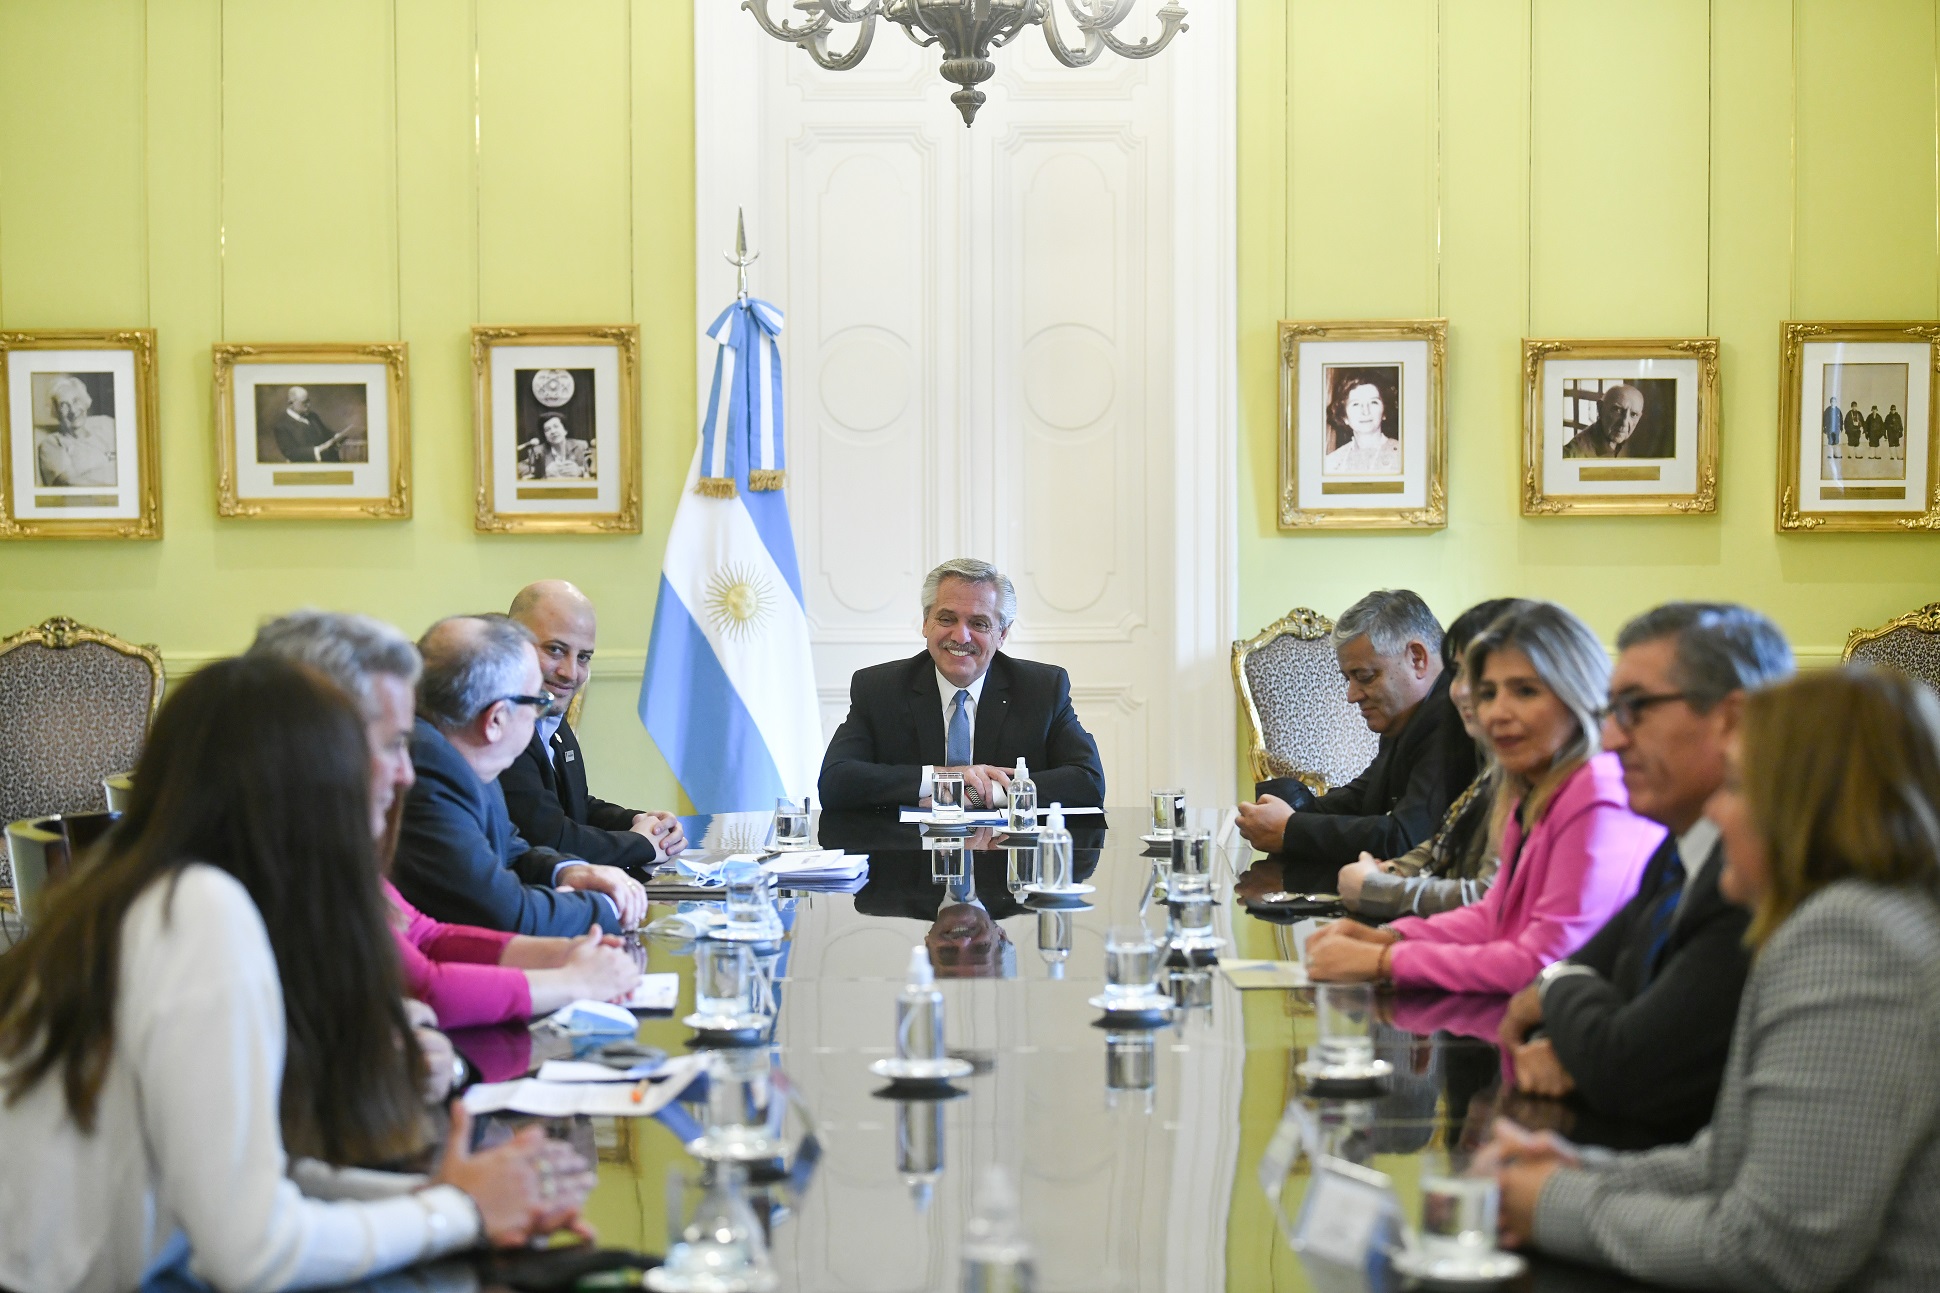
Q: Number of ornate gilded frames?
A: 6